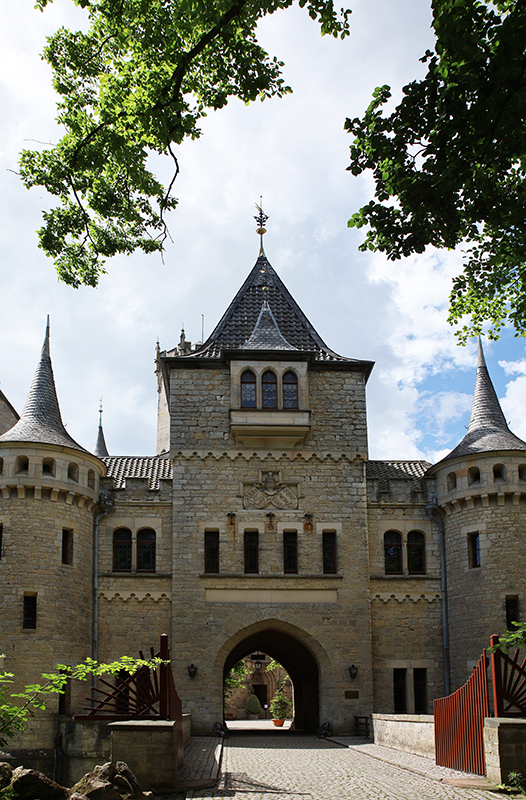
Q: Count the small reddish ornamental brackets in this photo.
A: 3